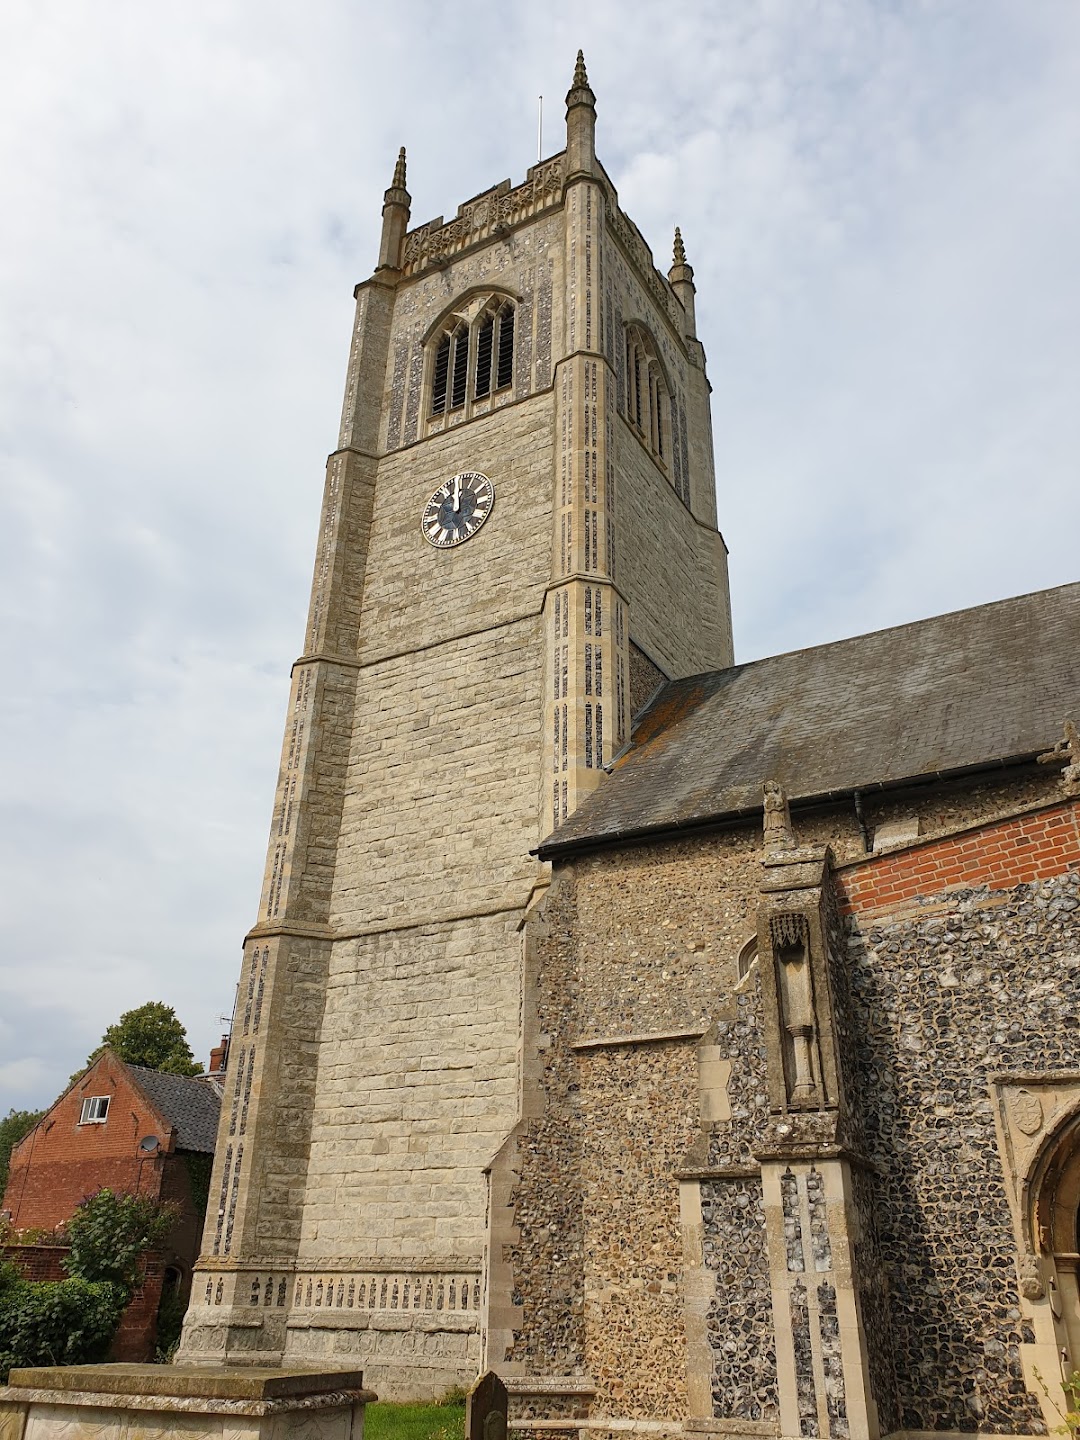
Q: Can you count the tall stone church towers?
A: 1